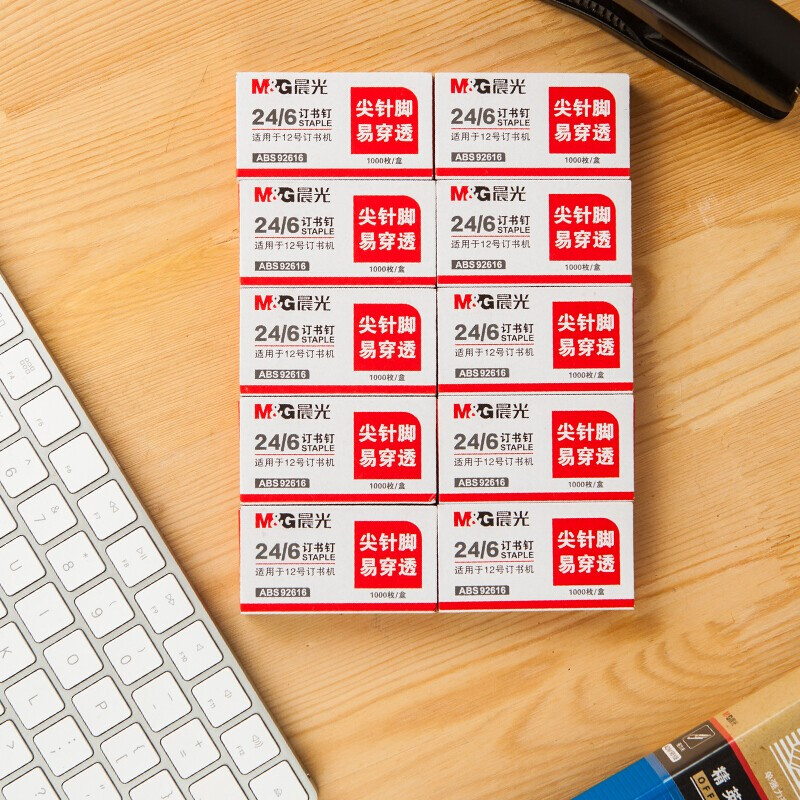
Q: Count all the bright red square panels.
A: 10